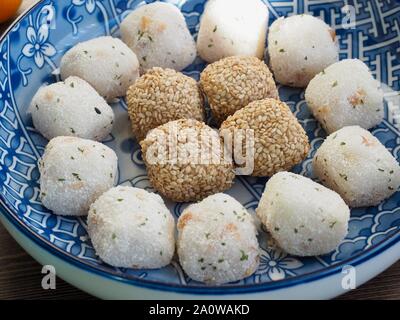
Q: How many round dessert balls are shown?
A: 15